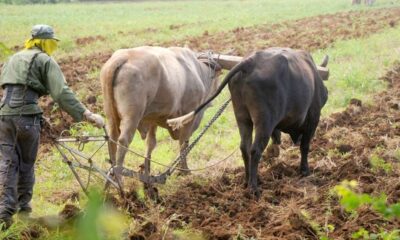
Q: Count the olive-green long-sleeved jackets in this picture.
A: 1